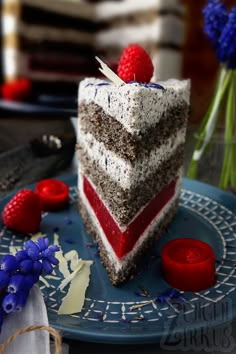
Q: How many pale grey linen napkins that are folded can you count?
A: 1